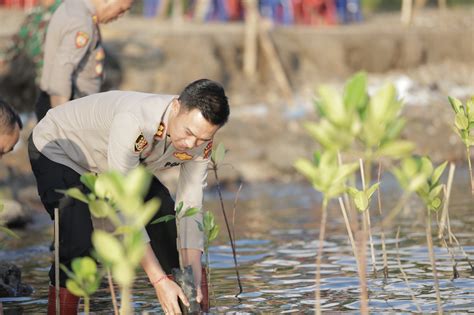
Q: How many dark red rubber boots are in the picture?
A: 2